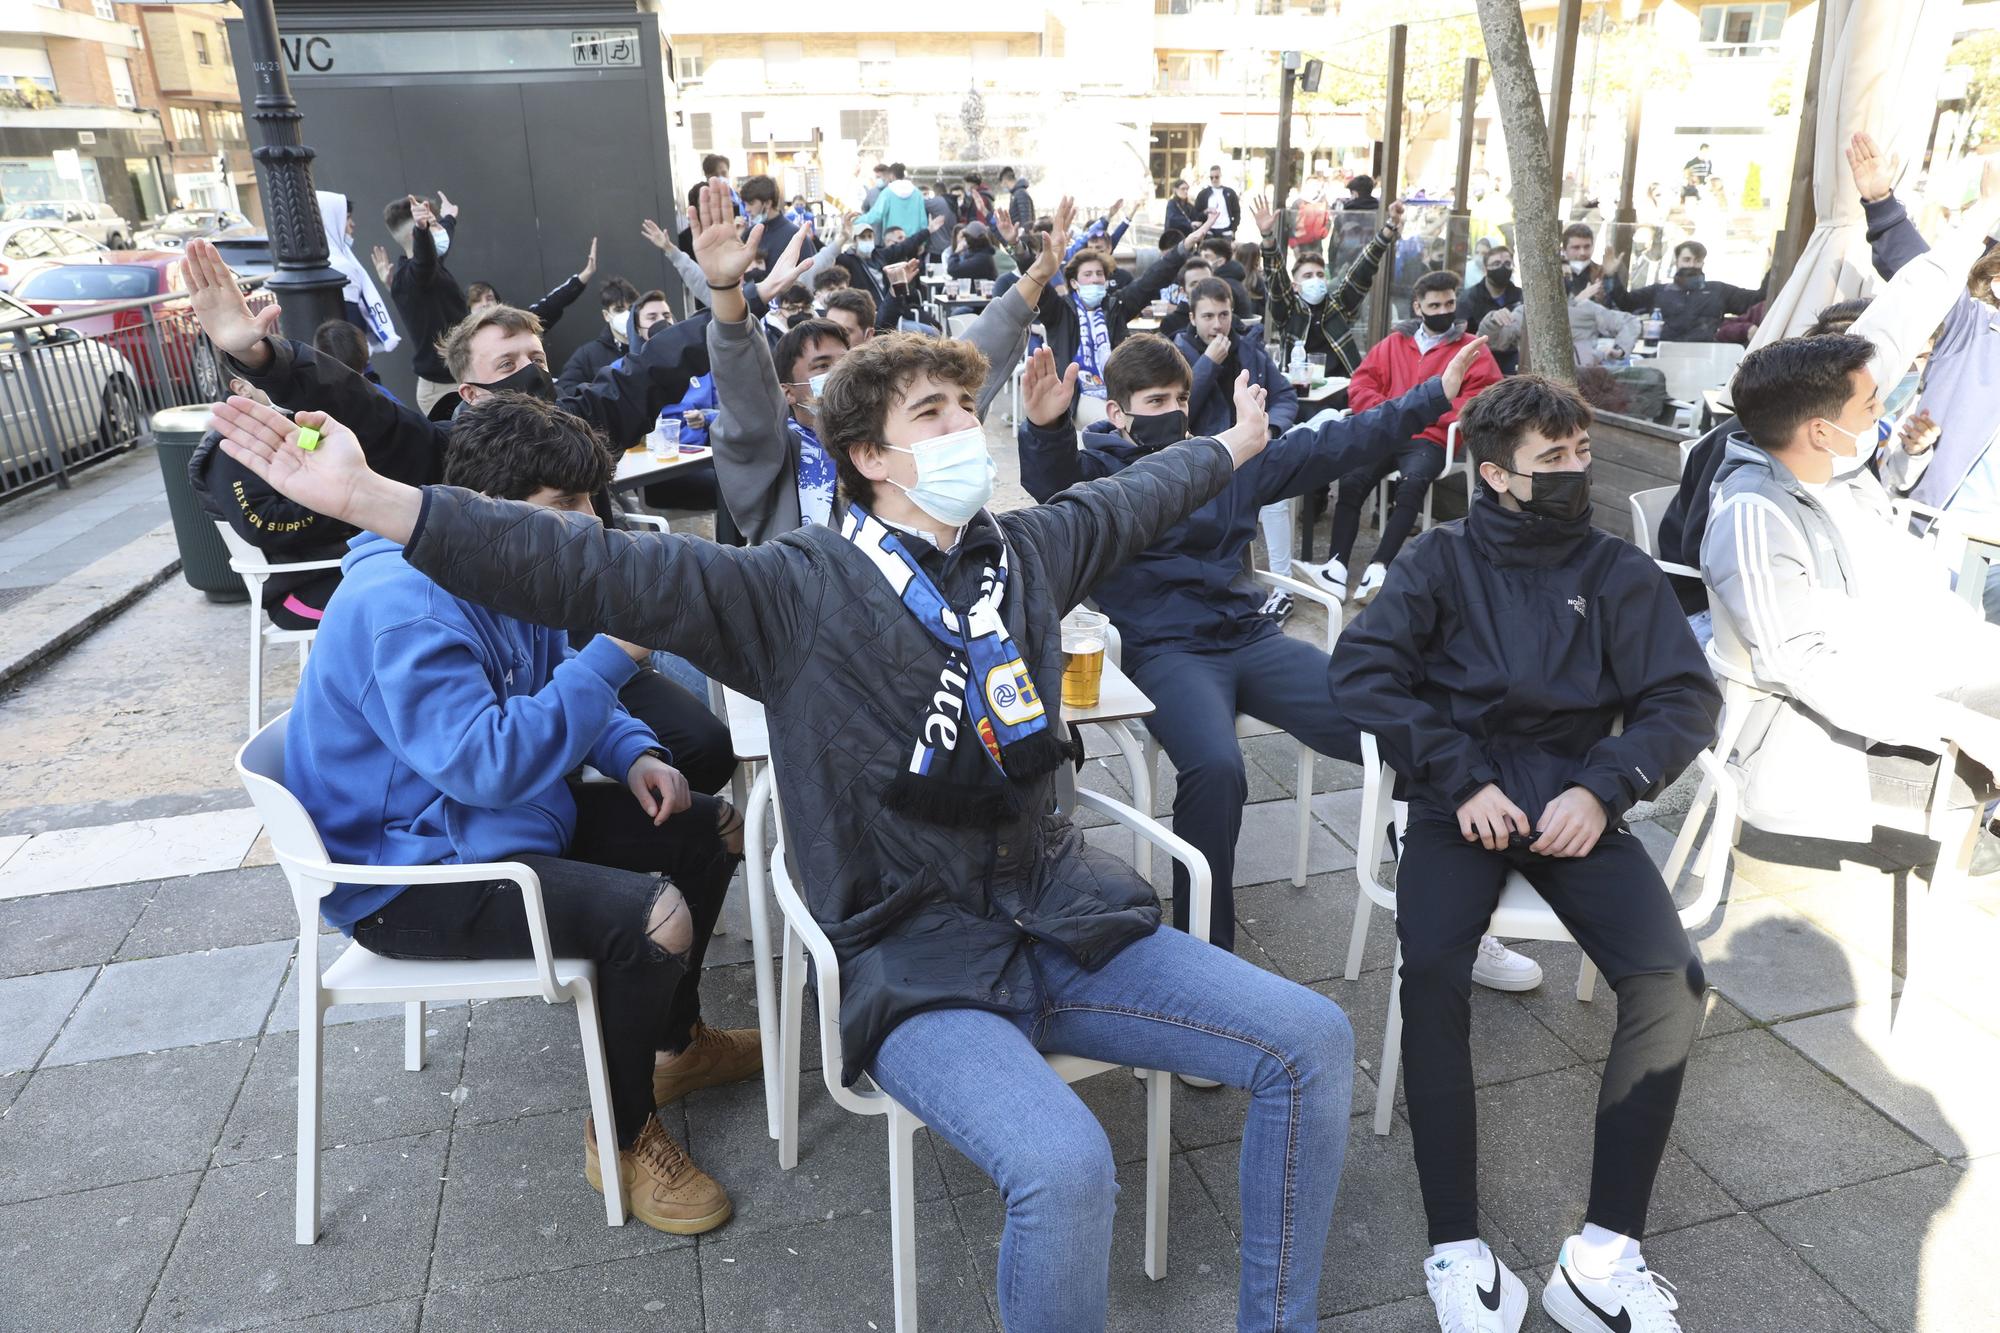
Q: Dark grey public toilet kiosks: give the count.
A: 1